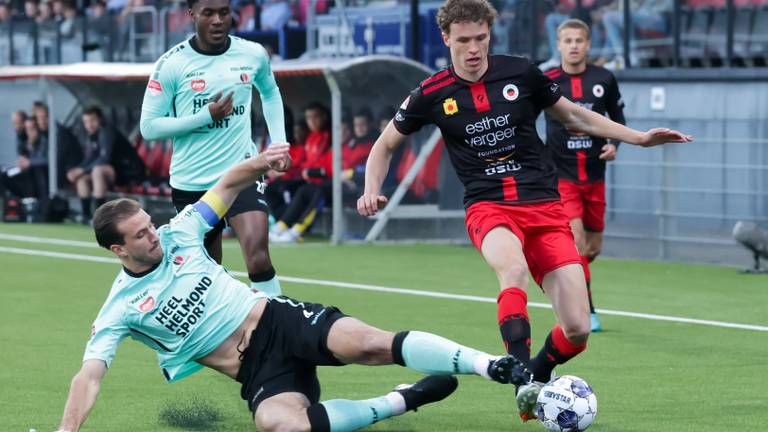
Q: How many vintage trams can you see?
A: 0